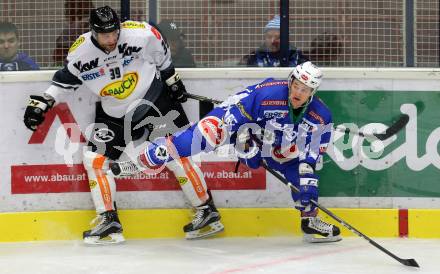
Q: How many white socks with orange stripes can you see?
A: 2